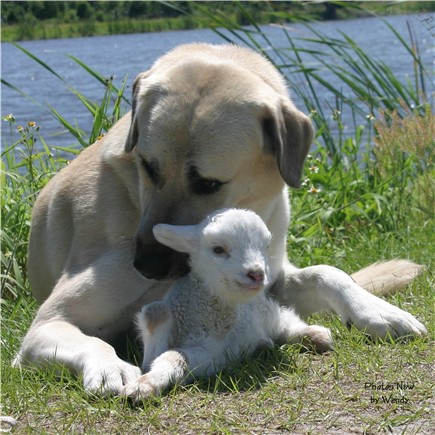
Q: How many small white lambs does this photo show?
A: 1